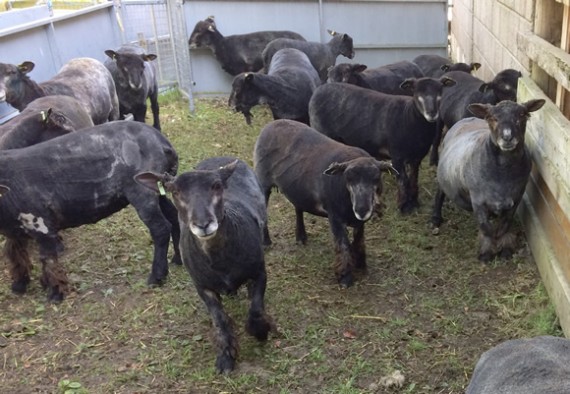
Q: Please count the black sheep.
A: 15